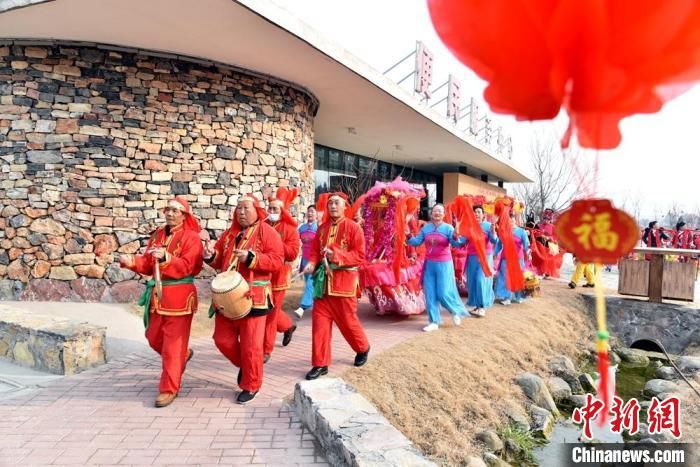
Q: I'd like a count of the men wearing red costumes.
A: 4